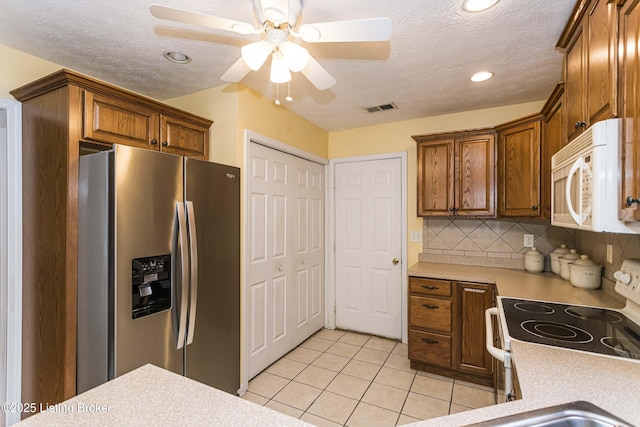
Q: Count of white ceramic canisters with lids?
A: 4